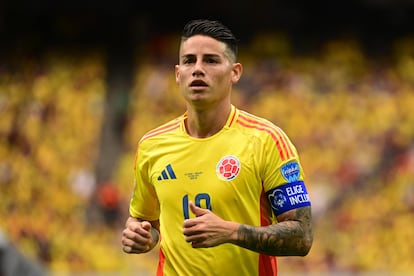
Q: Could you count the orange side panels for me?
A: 2